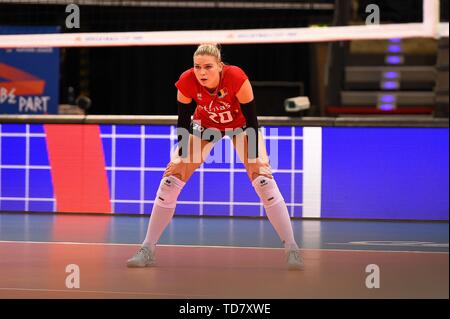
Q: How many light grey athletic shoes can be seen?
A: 2